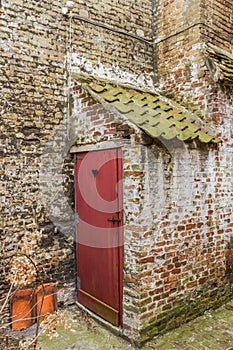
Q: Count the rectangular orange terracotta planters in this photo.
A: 2